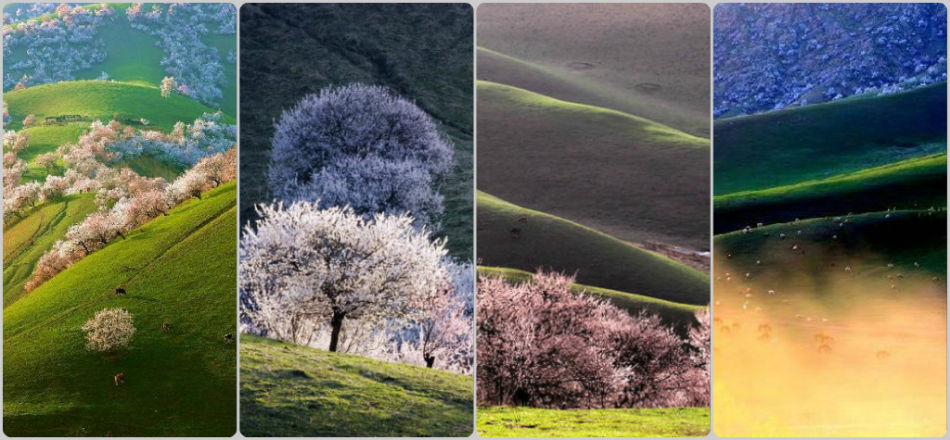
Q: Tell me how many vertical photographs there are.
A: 4